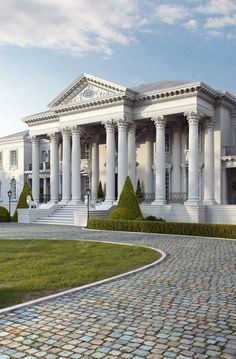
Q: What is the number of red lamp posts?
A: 0